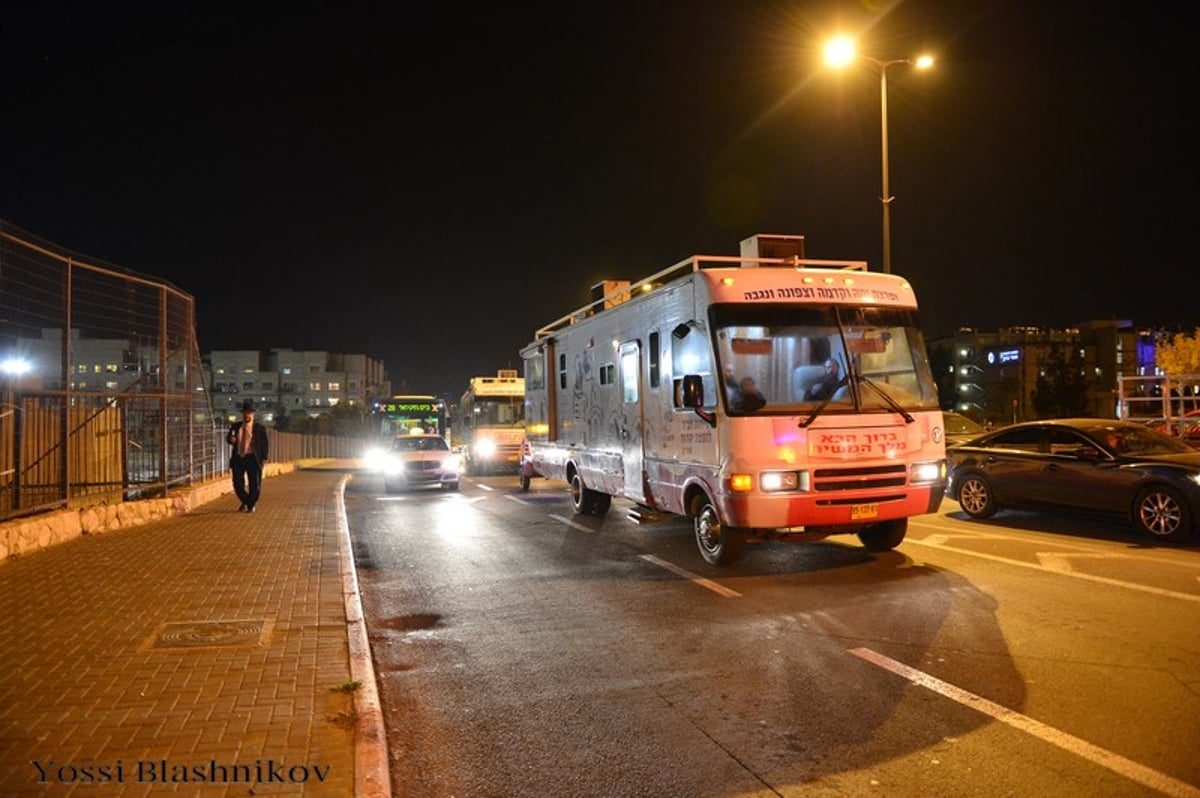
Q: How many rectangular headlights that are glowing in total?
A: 2